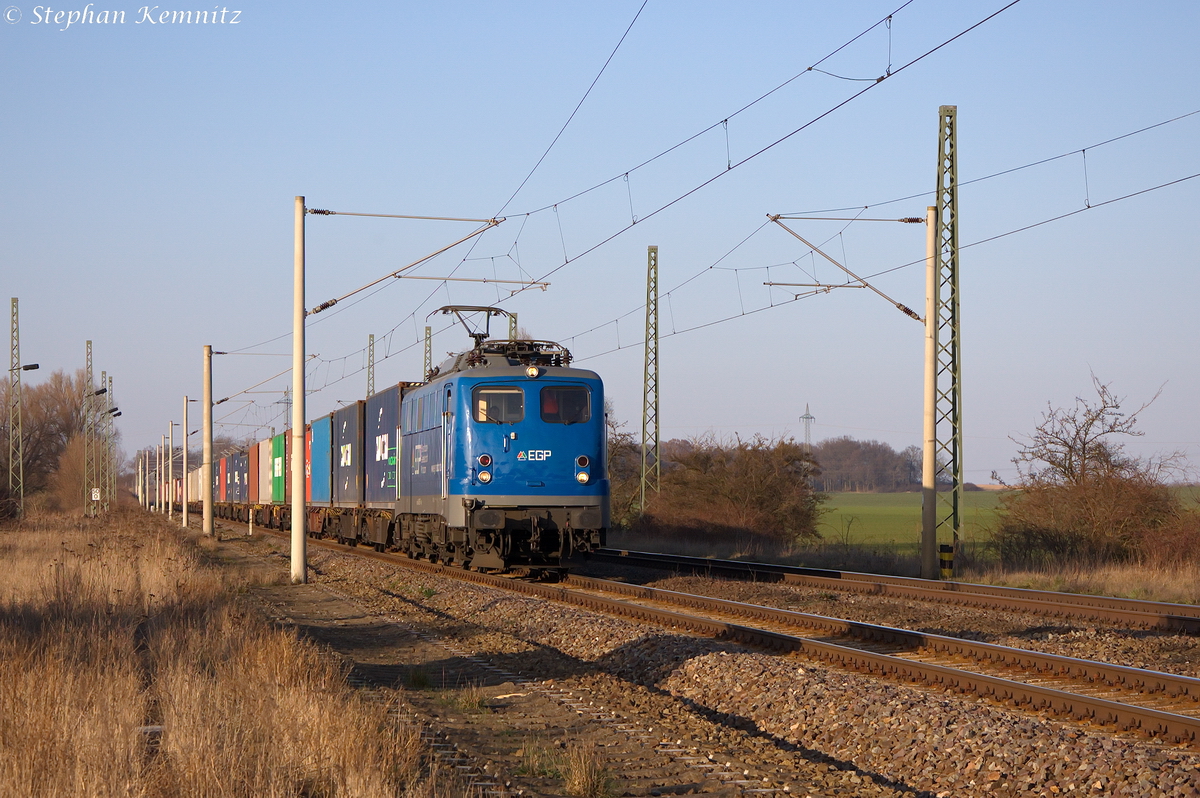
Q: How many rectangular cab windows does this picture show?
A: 2